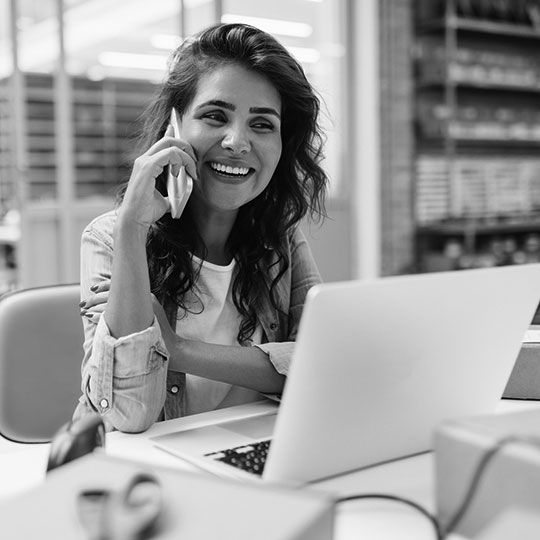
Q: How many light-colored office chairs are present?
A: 1